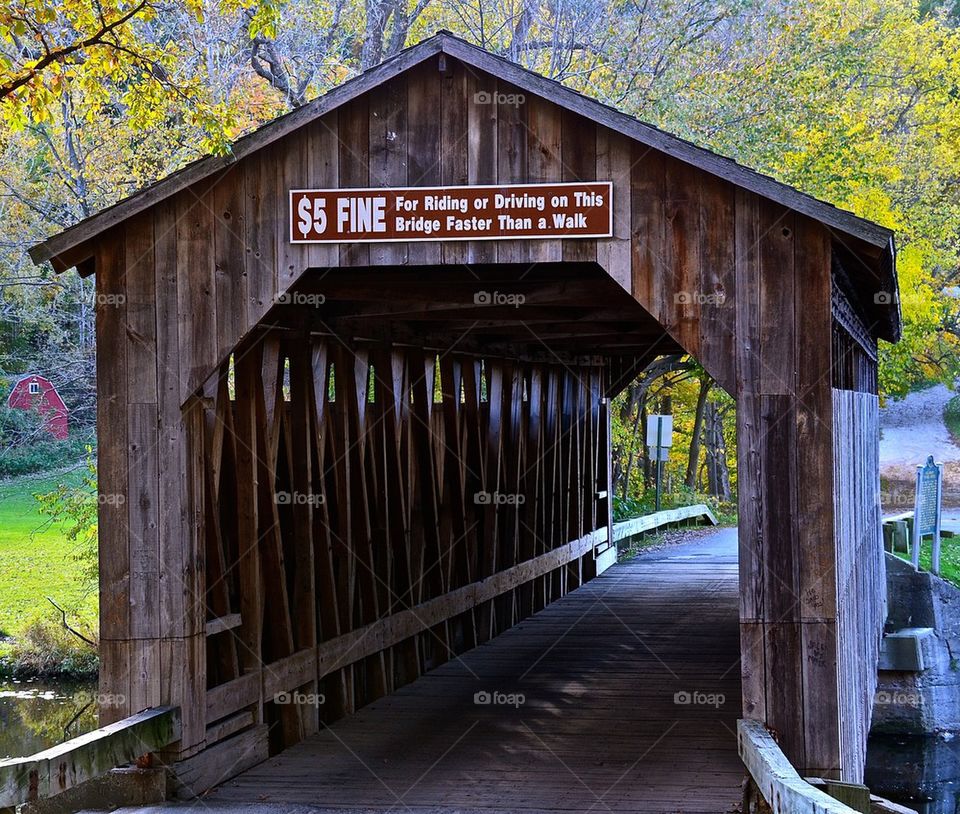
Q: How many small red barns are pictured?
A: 1